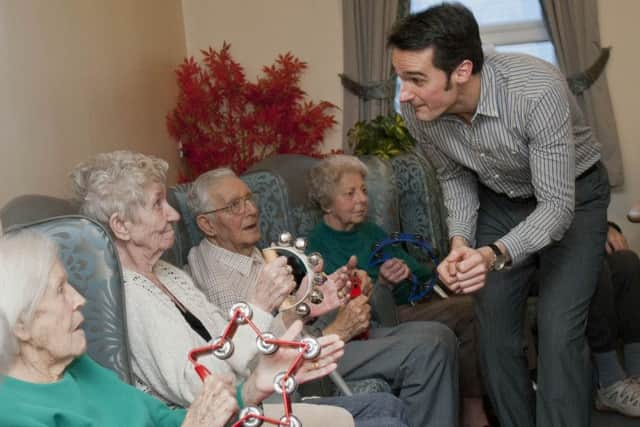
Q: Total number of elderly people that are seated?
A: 4